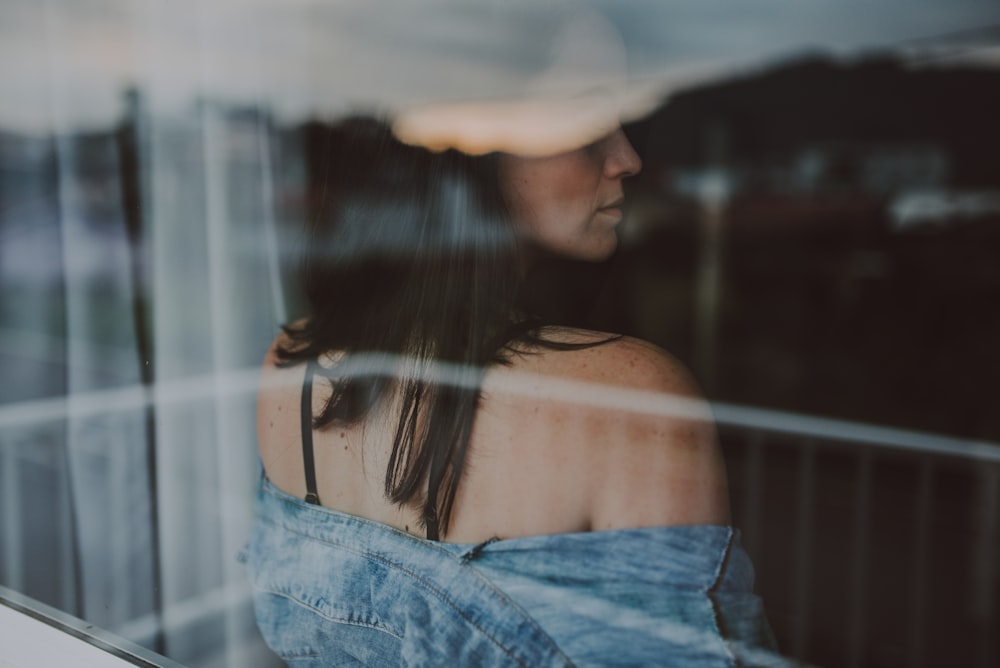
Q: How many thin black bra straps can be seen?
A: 2